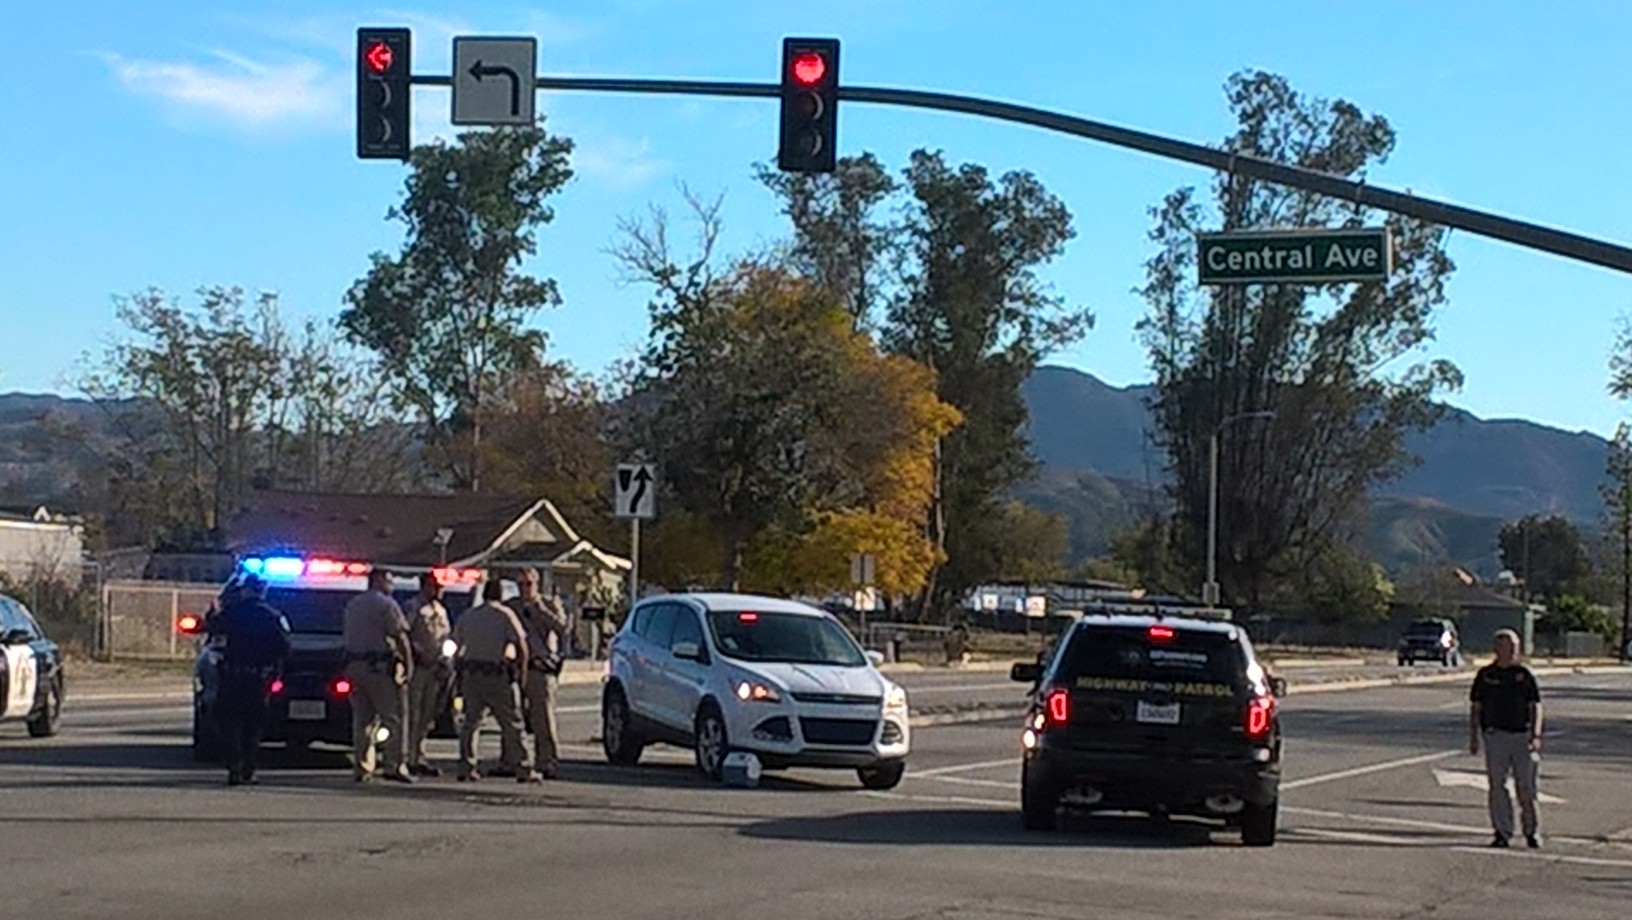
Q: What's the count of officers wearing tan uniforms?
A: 4